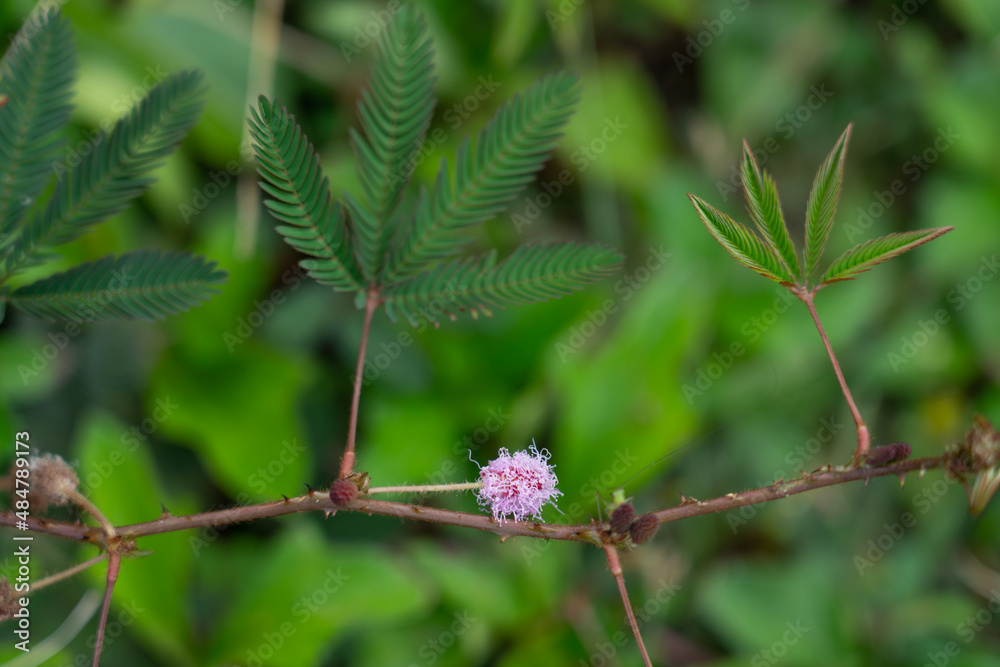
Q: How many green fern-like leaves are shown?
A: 11